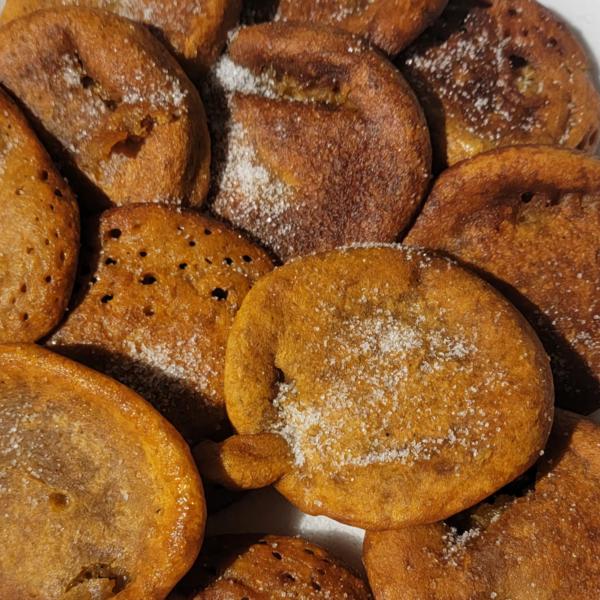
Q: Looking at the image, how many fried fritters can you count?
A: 12